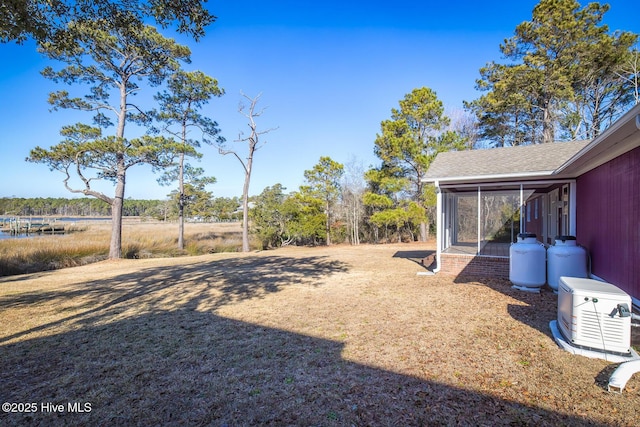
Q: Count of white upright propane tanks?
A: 2